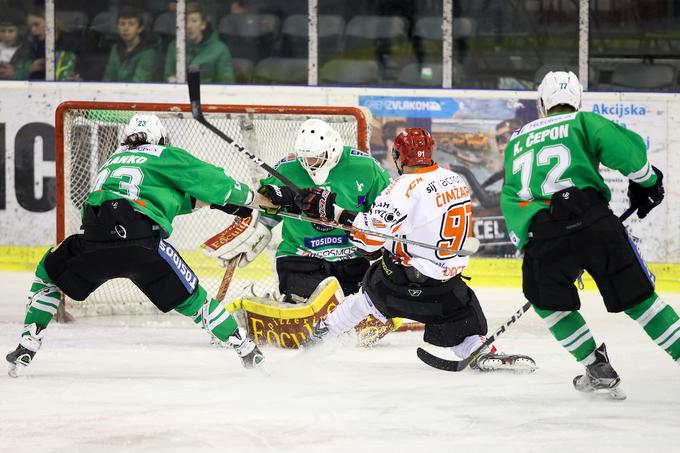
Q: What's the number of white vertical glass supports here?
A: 5